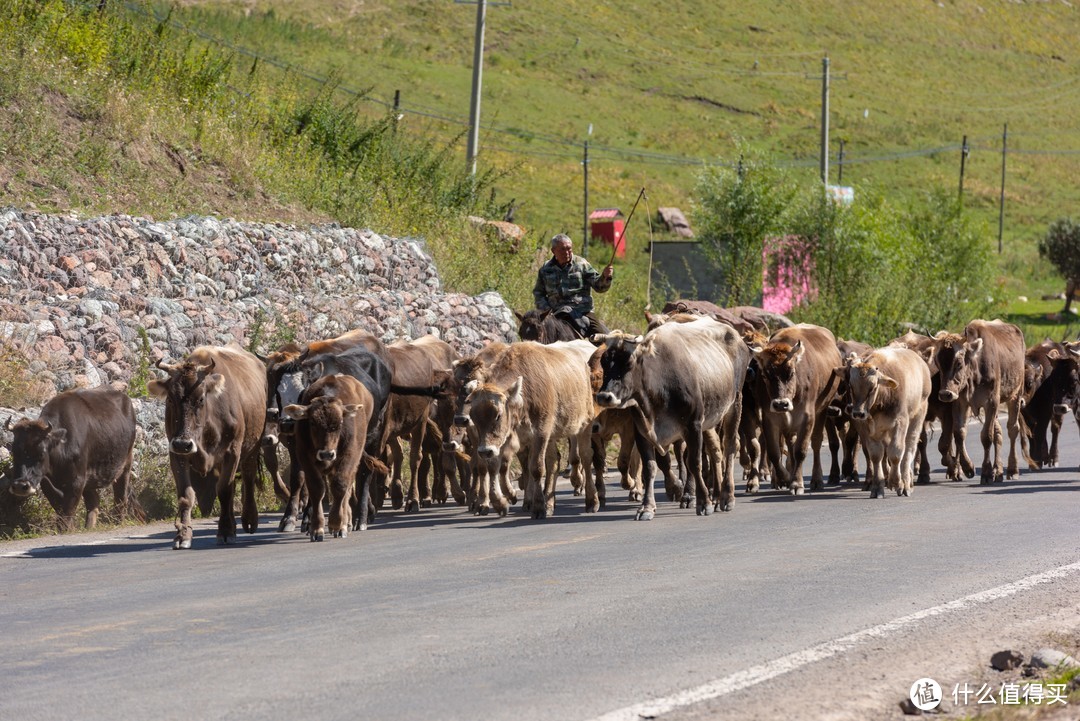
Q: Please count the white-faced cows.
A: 1